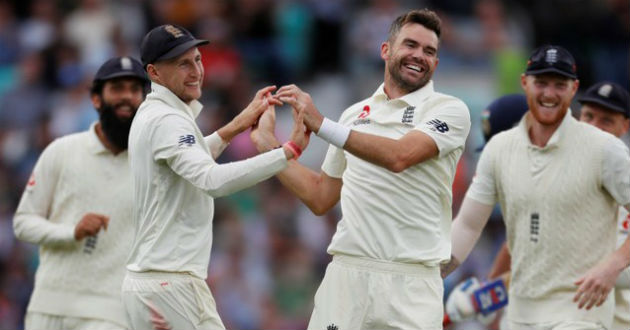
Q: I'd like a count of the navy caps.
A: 4